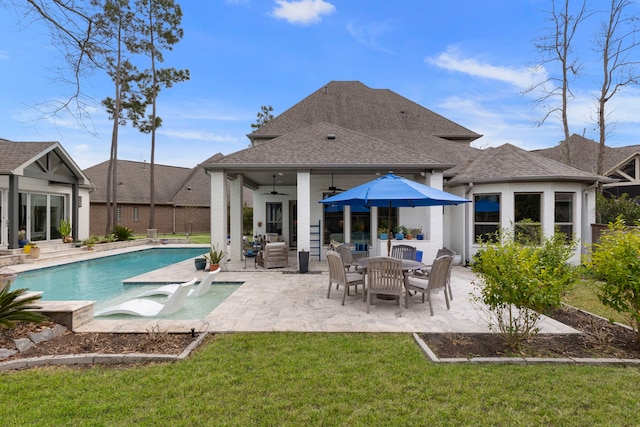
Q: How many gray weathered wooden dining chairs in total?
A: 6